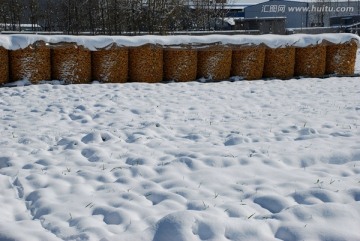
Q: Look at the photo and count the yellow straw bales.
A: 11